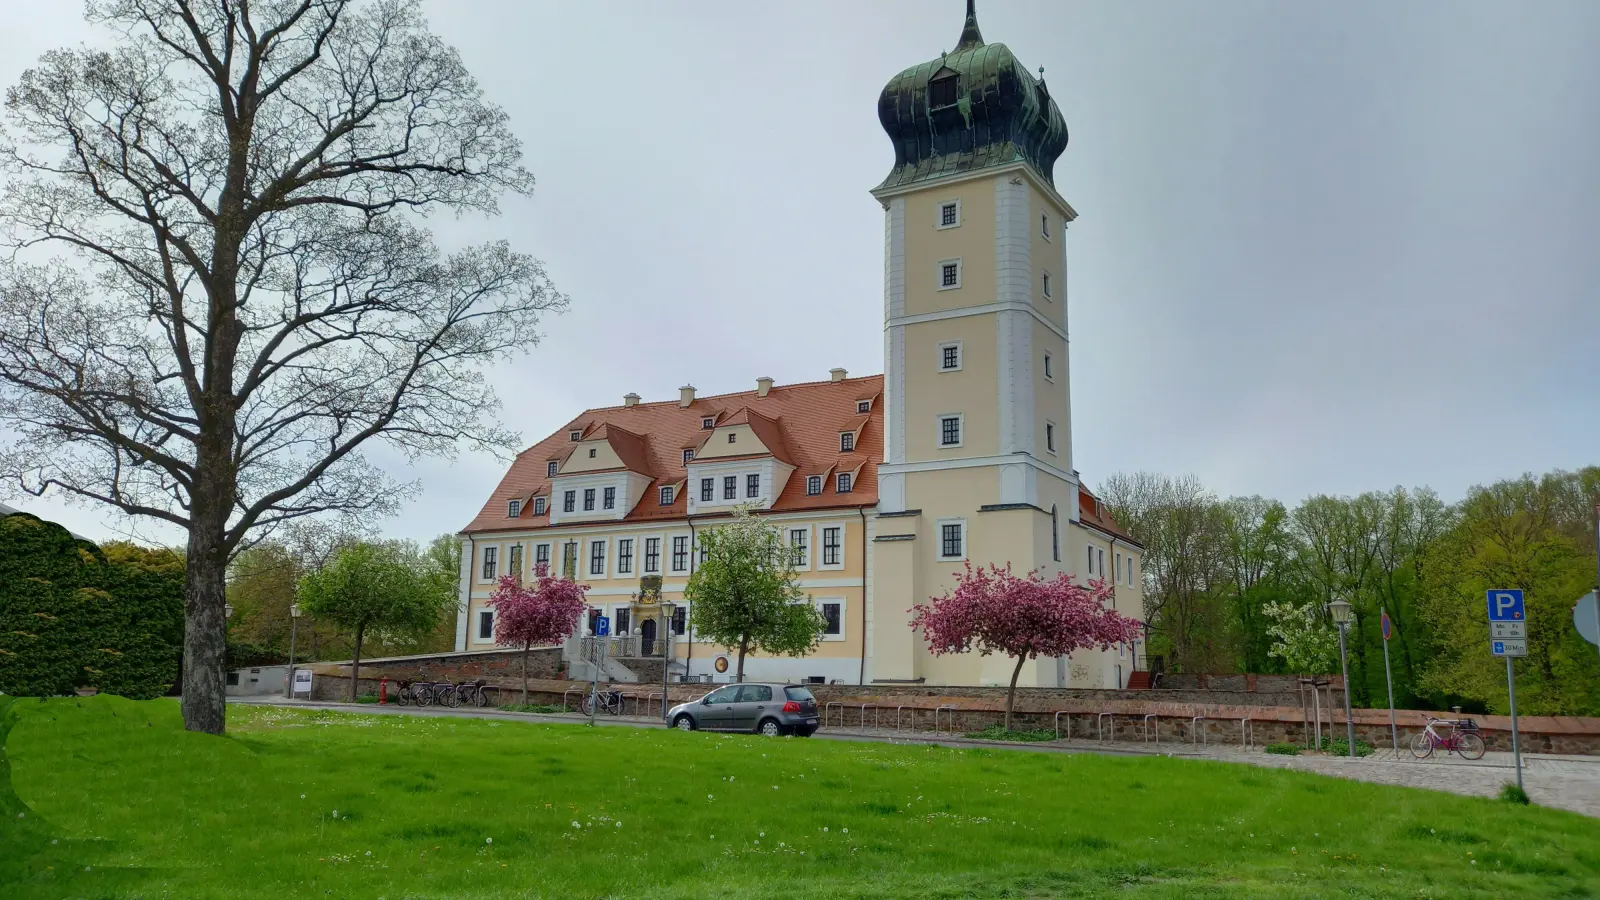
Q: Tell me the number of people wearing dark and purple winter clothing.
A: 0